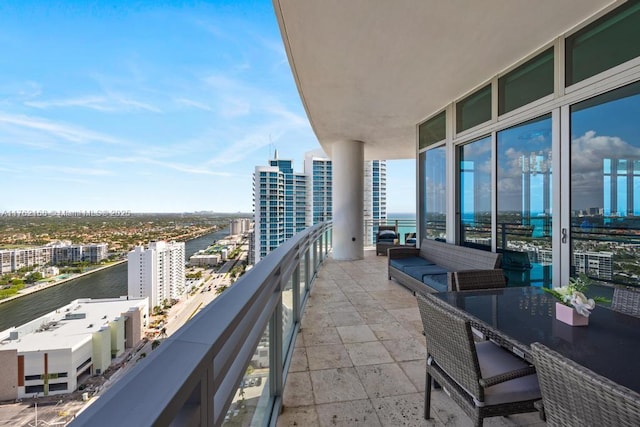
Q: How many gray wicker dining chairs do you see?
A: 4